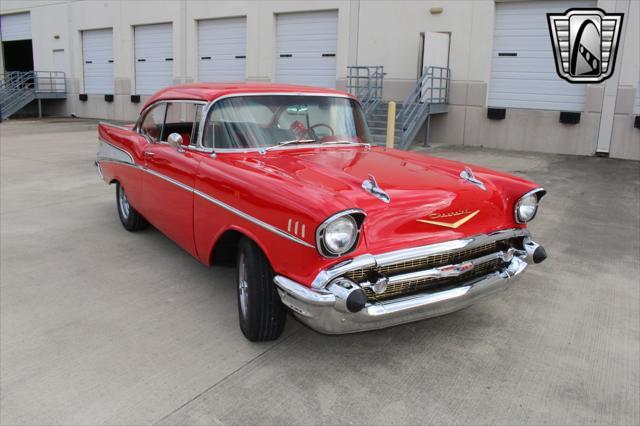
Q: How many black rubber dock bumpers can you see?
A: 6